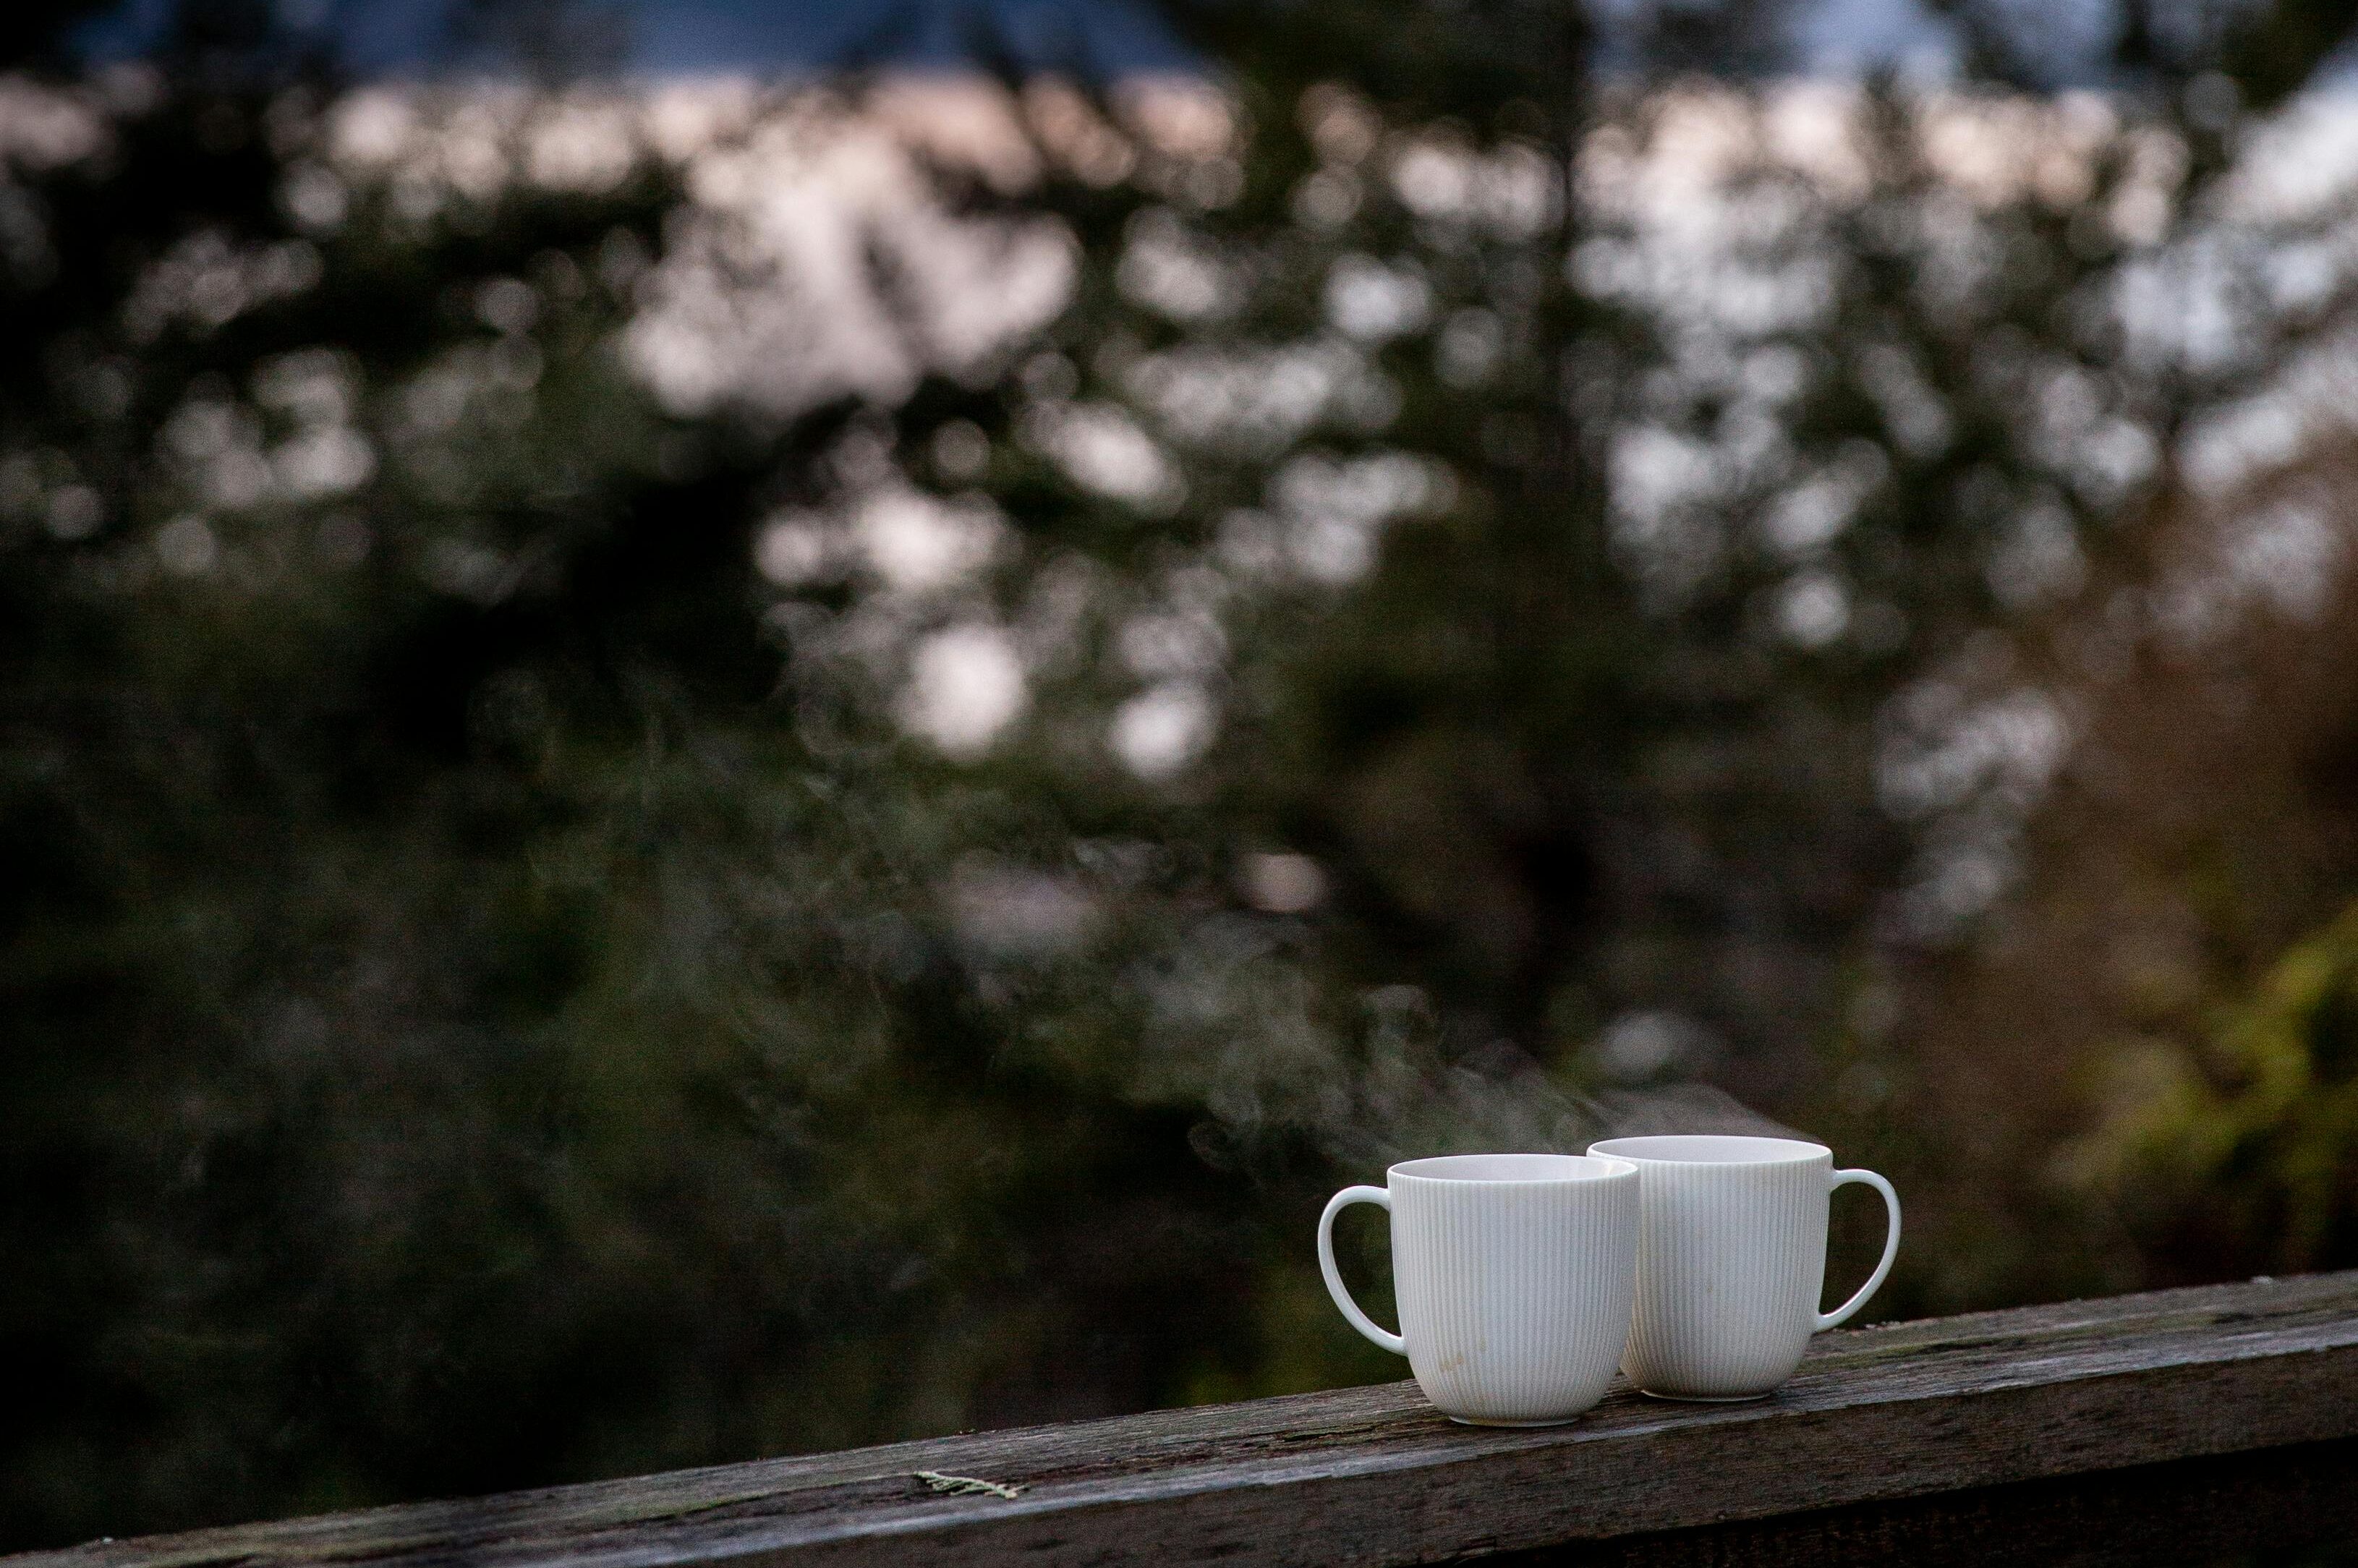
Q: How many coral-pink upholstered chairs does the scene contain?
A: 0